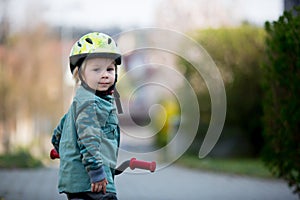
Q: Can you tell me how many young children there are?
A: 1